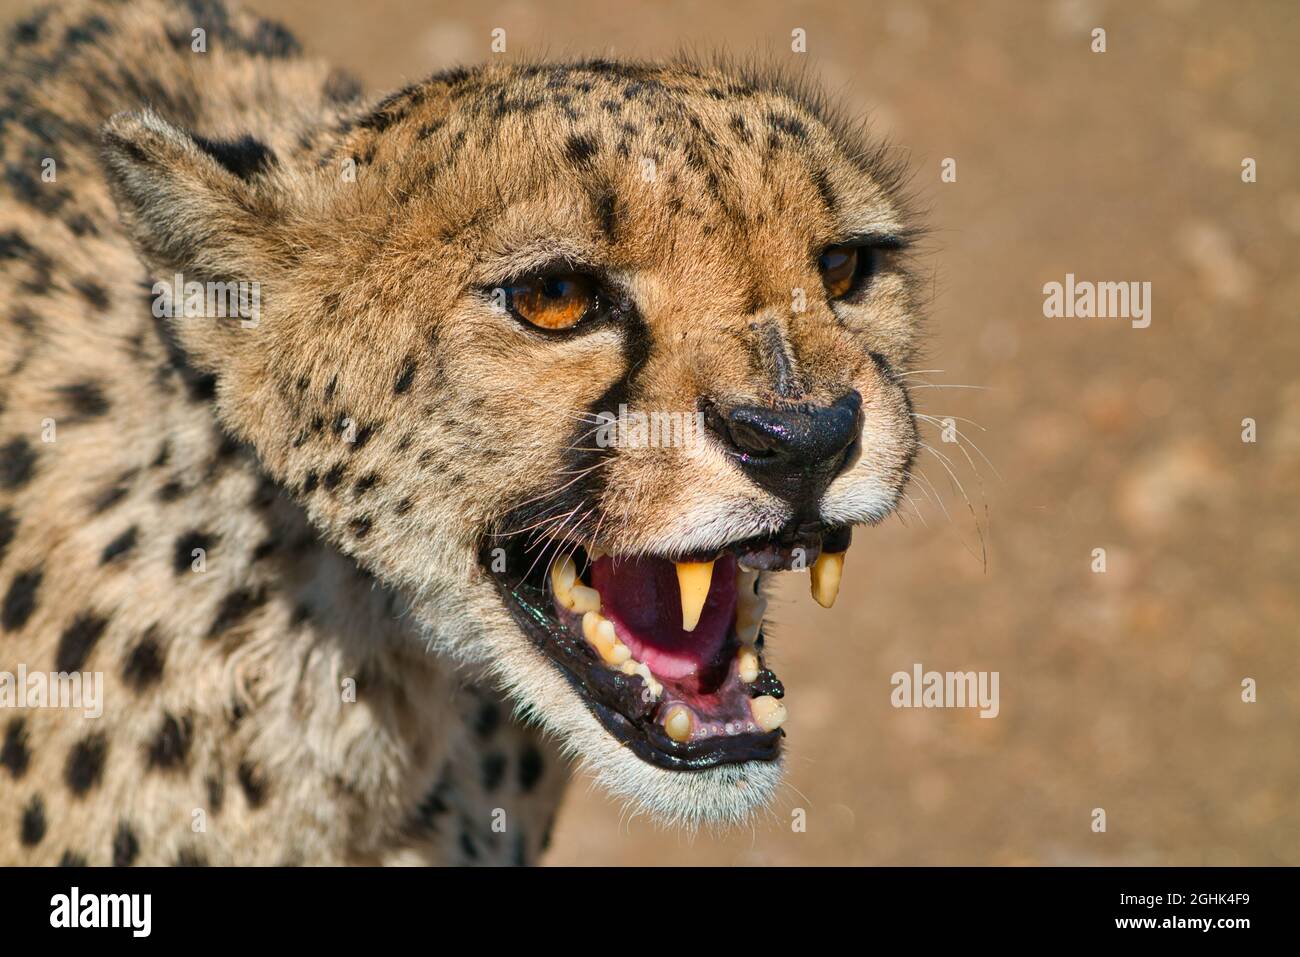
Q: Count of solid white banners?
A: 0